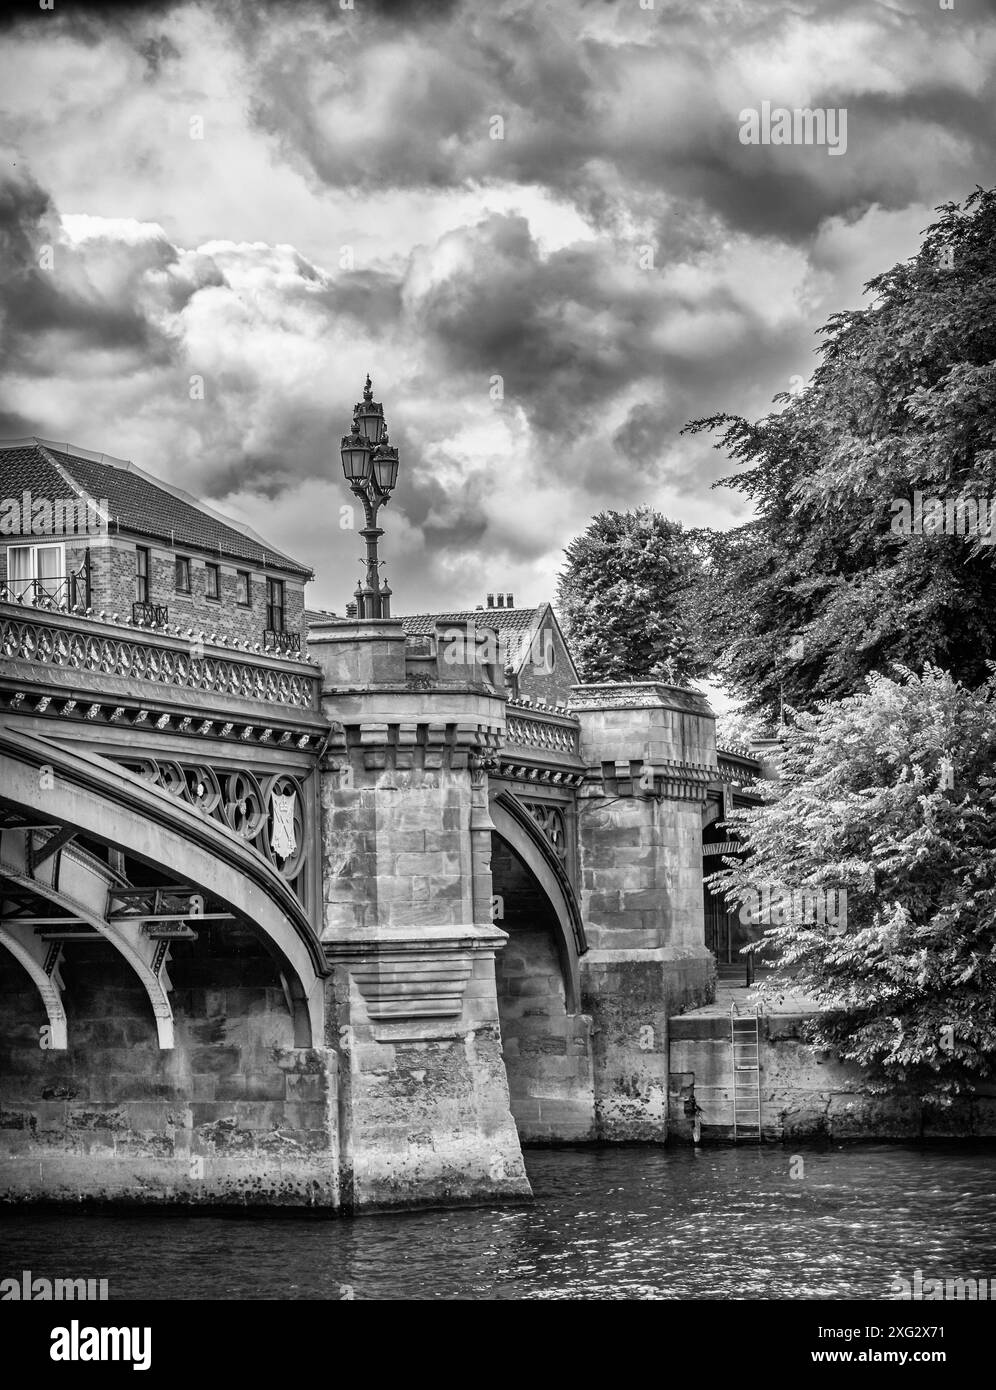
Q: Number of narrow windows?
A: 5